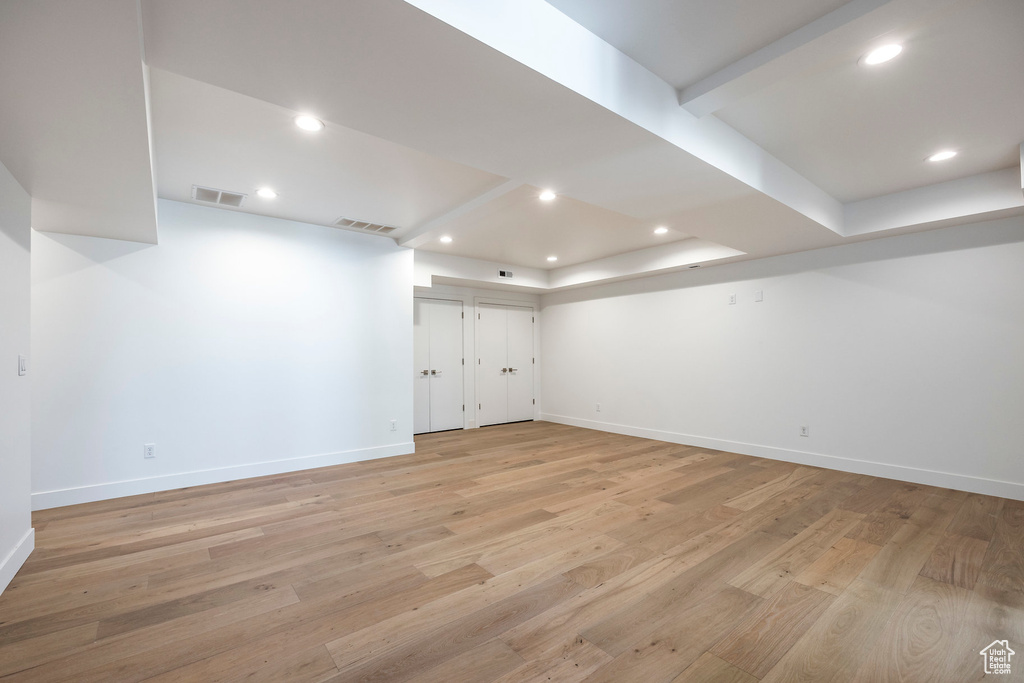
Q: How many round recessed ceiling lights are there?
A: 8